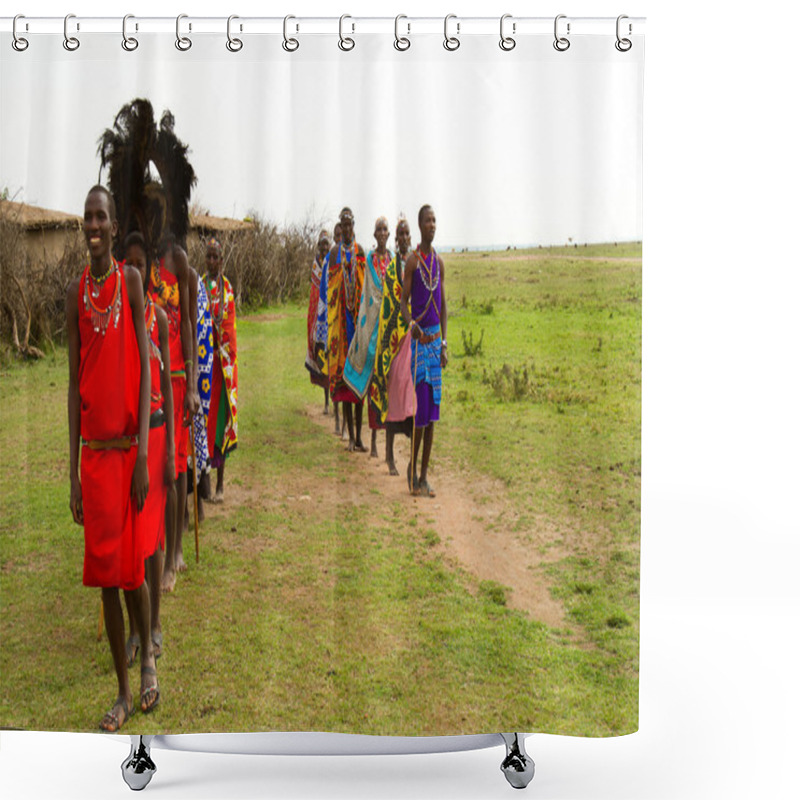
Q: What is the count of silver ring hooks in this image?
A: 12